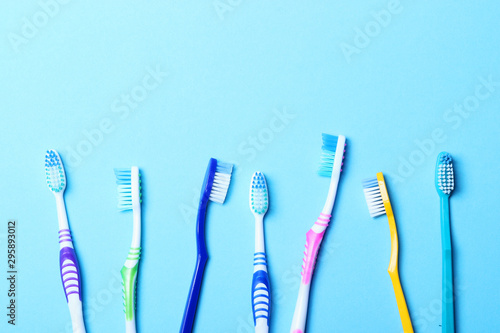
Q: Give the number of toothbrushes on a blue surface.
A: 7